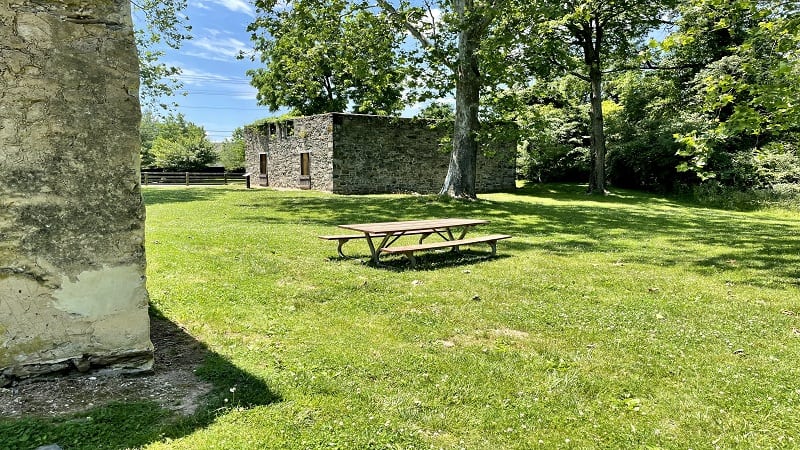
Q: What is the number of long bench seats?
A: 2